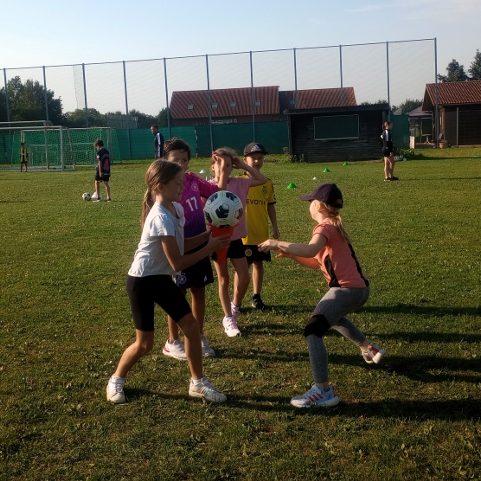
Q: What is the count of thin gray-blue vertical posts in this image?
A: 11